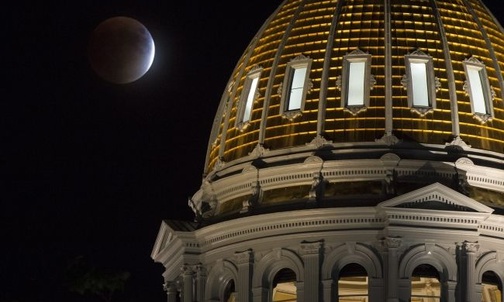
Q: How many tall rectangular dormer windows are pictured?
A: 5